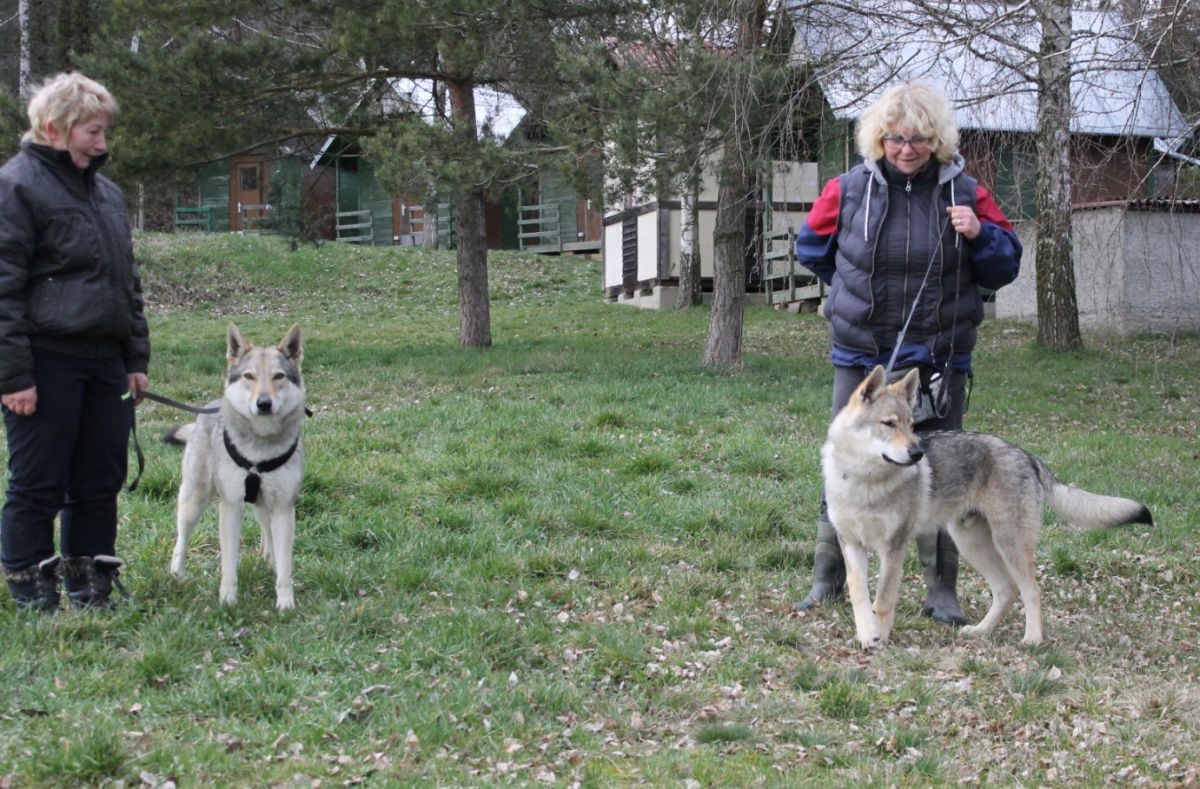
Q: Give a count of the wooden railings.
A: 6